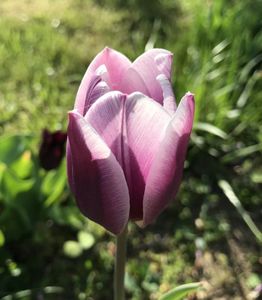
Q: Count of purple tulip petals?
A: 6